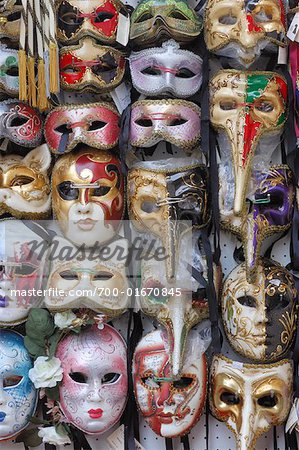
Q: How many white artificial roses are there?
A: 3